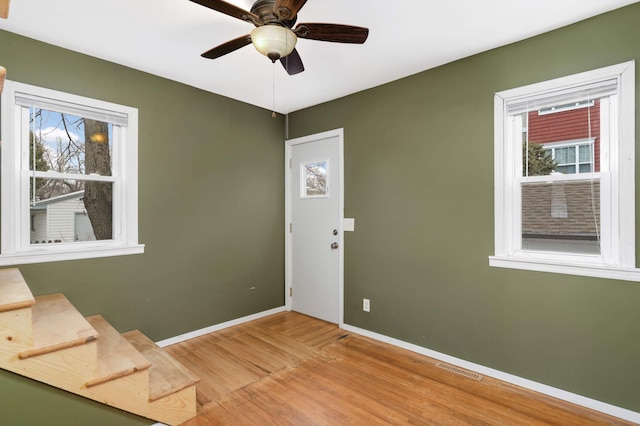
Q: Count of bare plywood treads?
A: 4